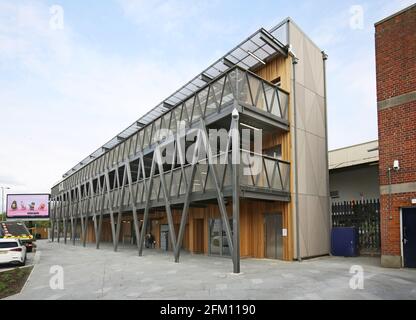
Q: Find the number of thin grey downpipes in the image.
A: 2